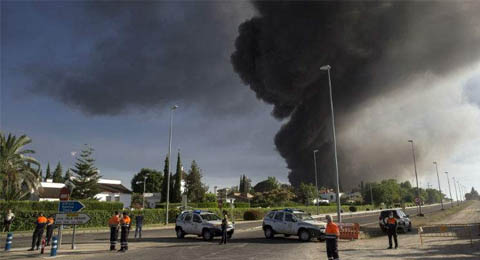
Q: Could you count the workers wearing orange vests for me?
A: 6